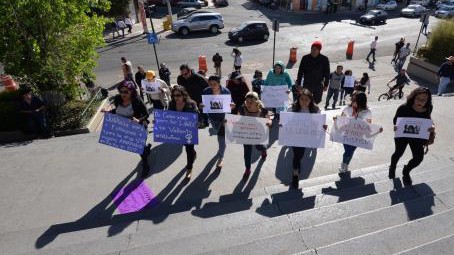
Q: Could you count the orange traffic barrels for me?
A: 4